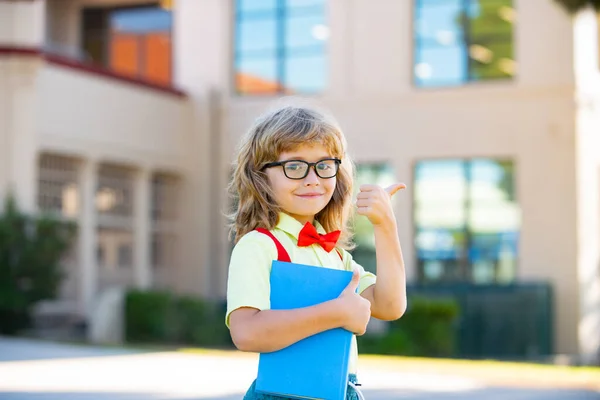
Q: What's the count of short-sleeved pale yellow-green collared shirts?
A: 1